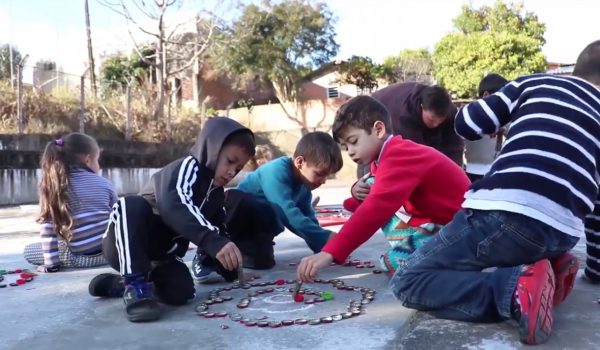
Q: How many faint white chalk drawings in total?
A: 1